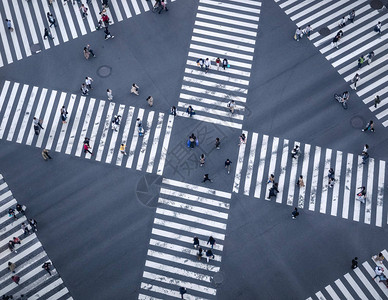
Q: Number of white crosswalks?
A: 8